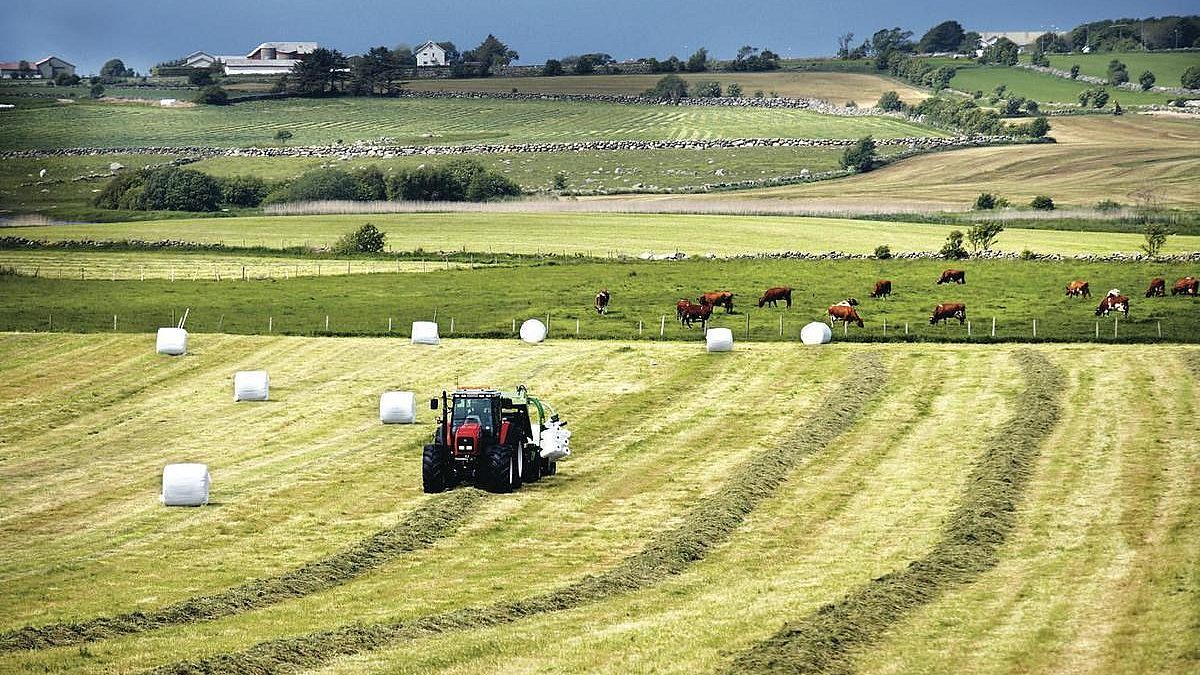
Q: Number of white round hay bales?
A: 8